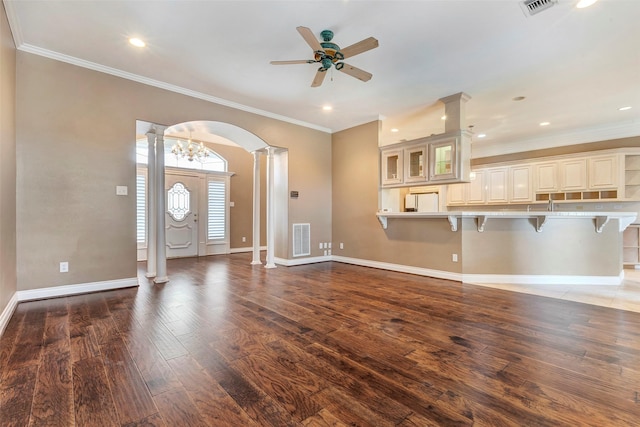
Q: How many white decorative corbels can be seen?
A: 6